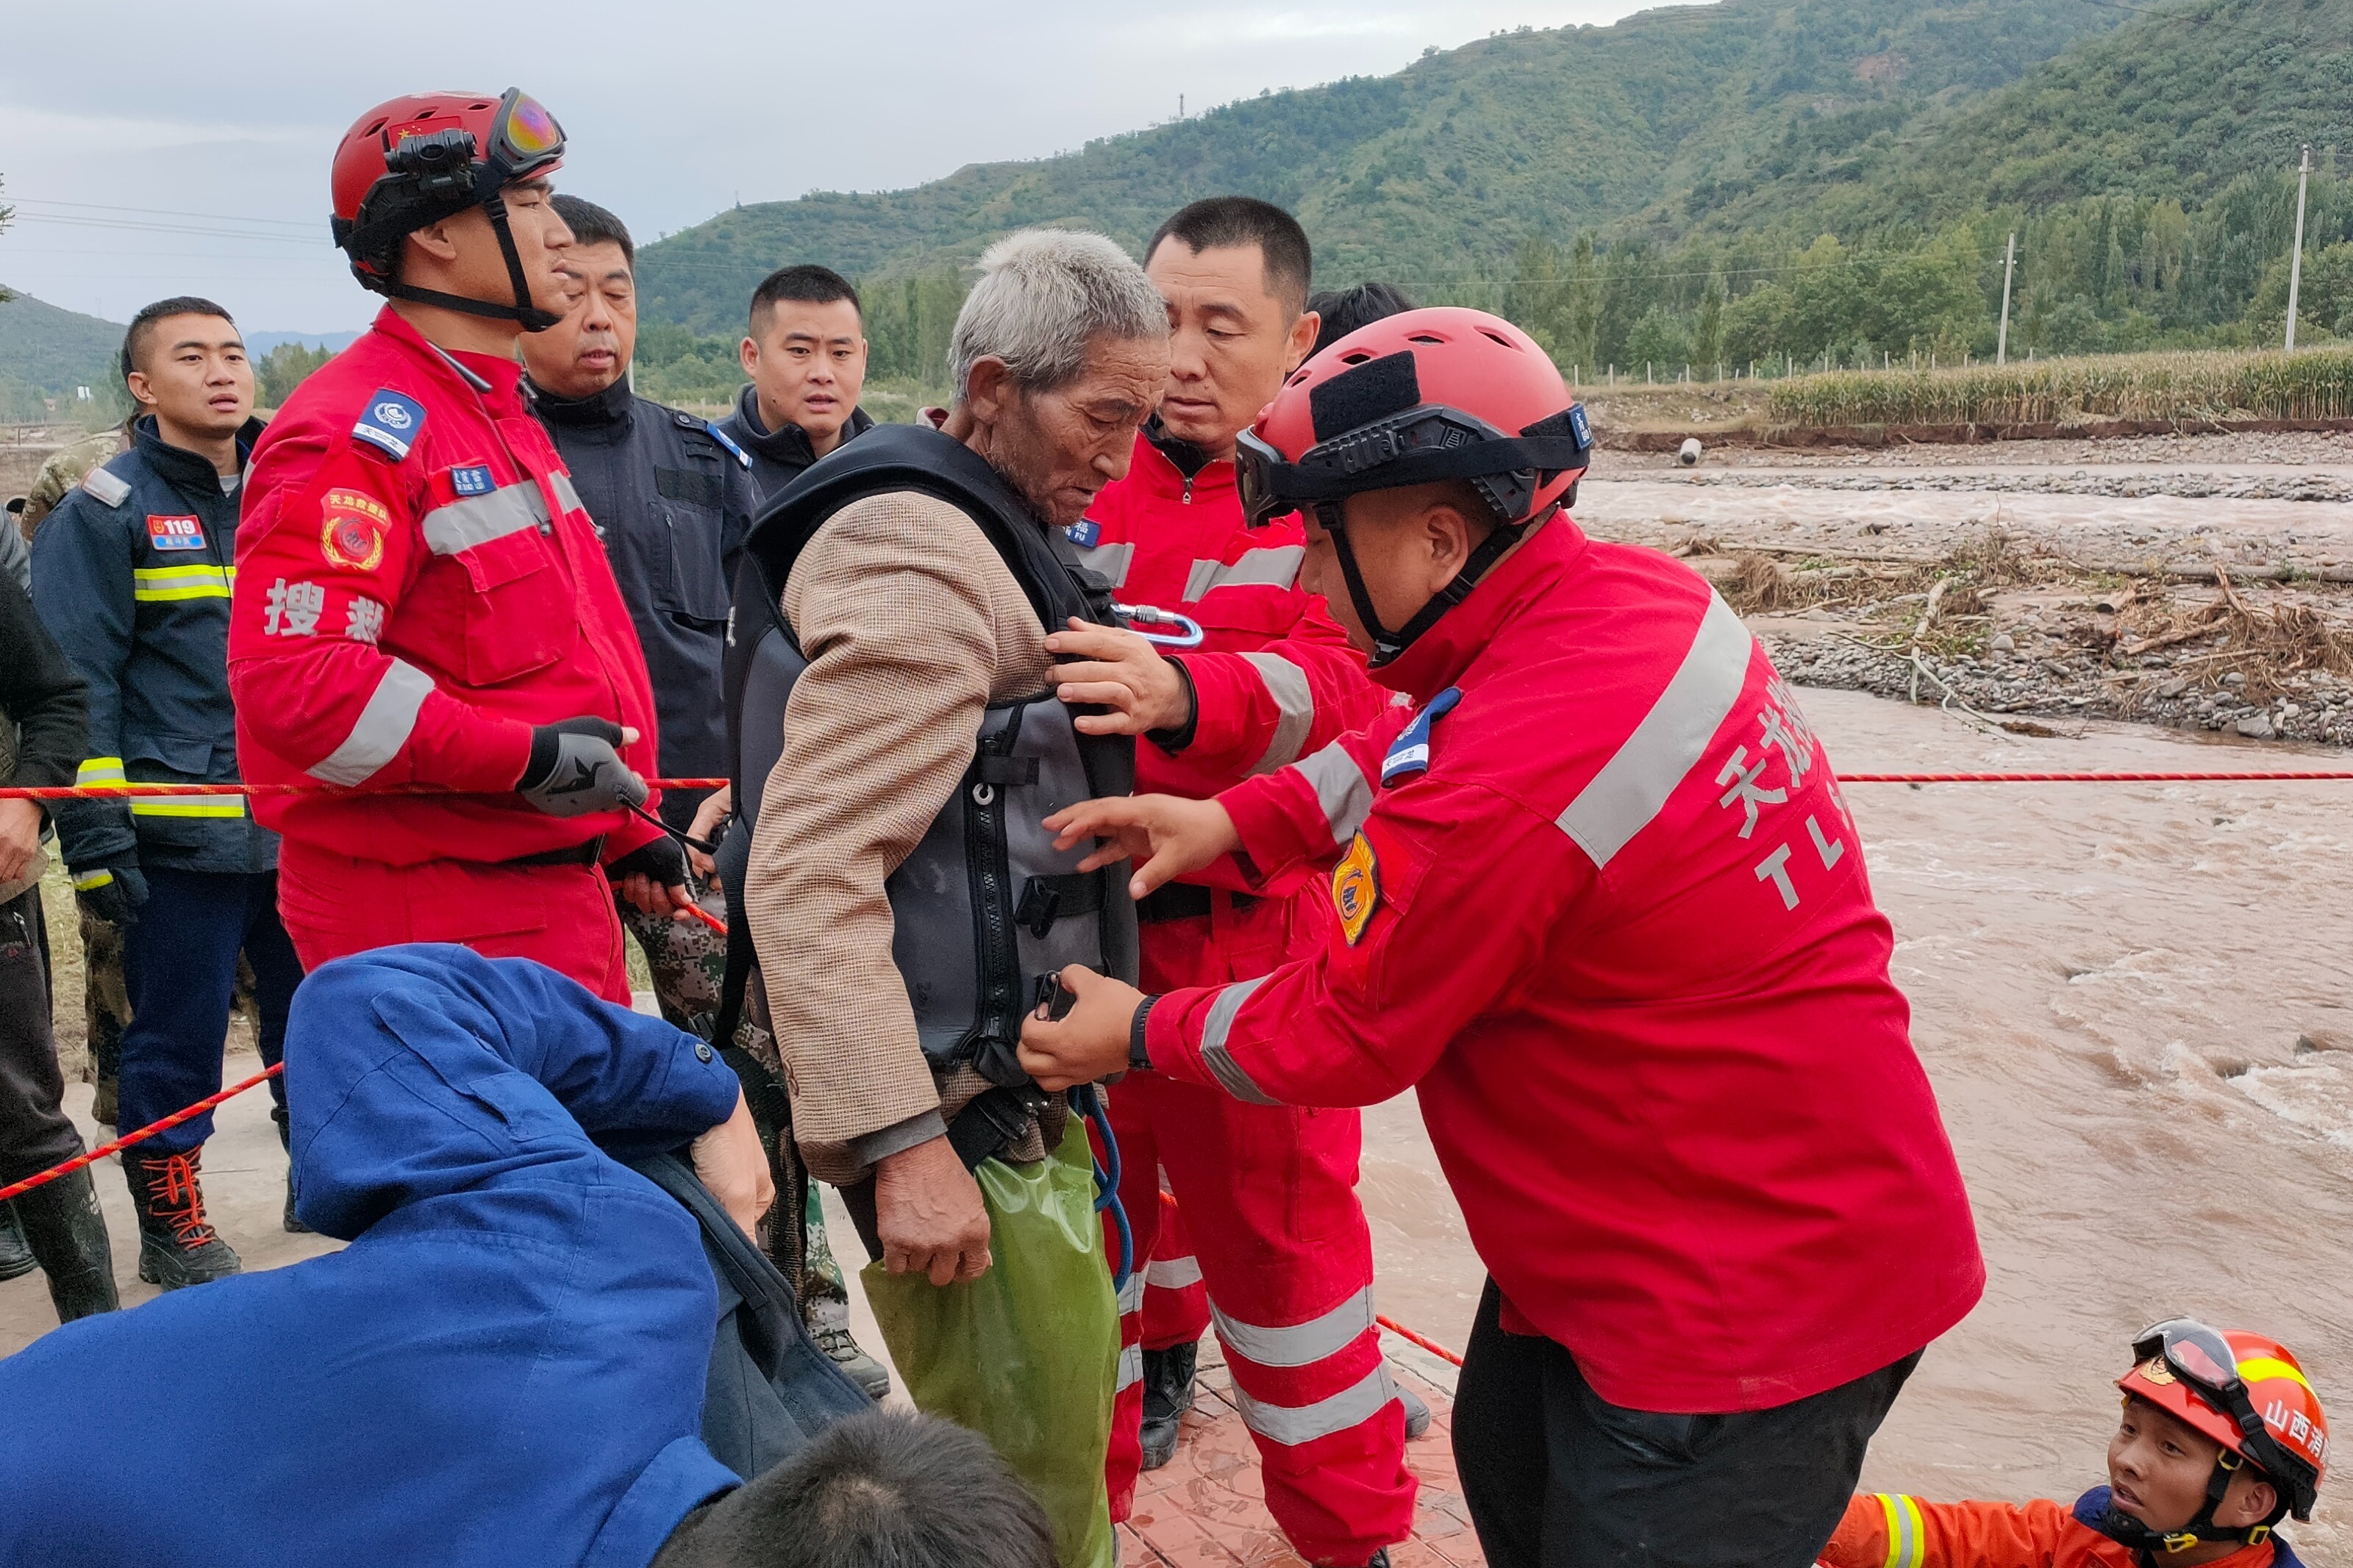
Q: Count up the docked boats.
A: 0